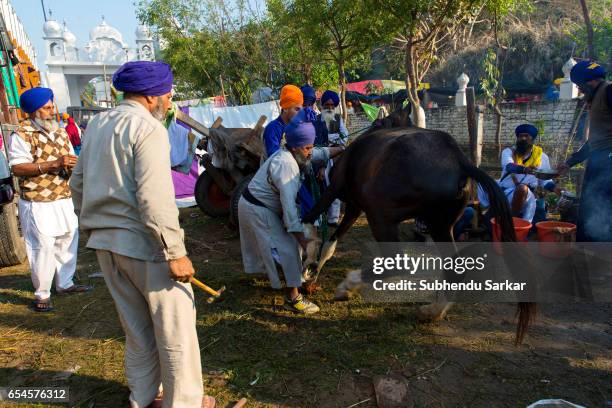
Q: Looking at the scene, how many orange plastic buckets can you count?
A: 2